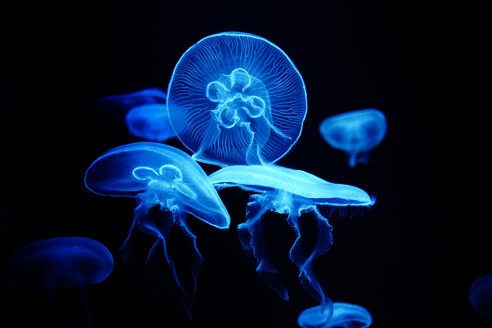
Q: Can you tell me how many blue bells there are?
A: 9